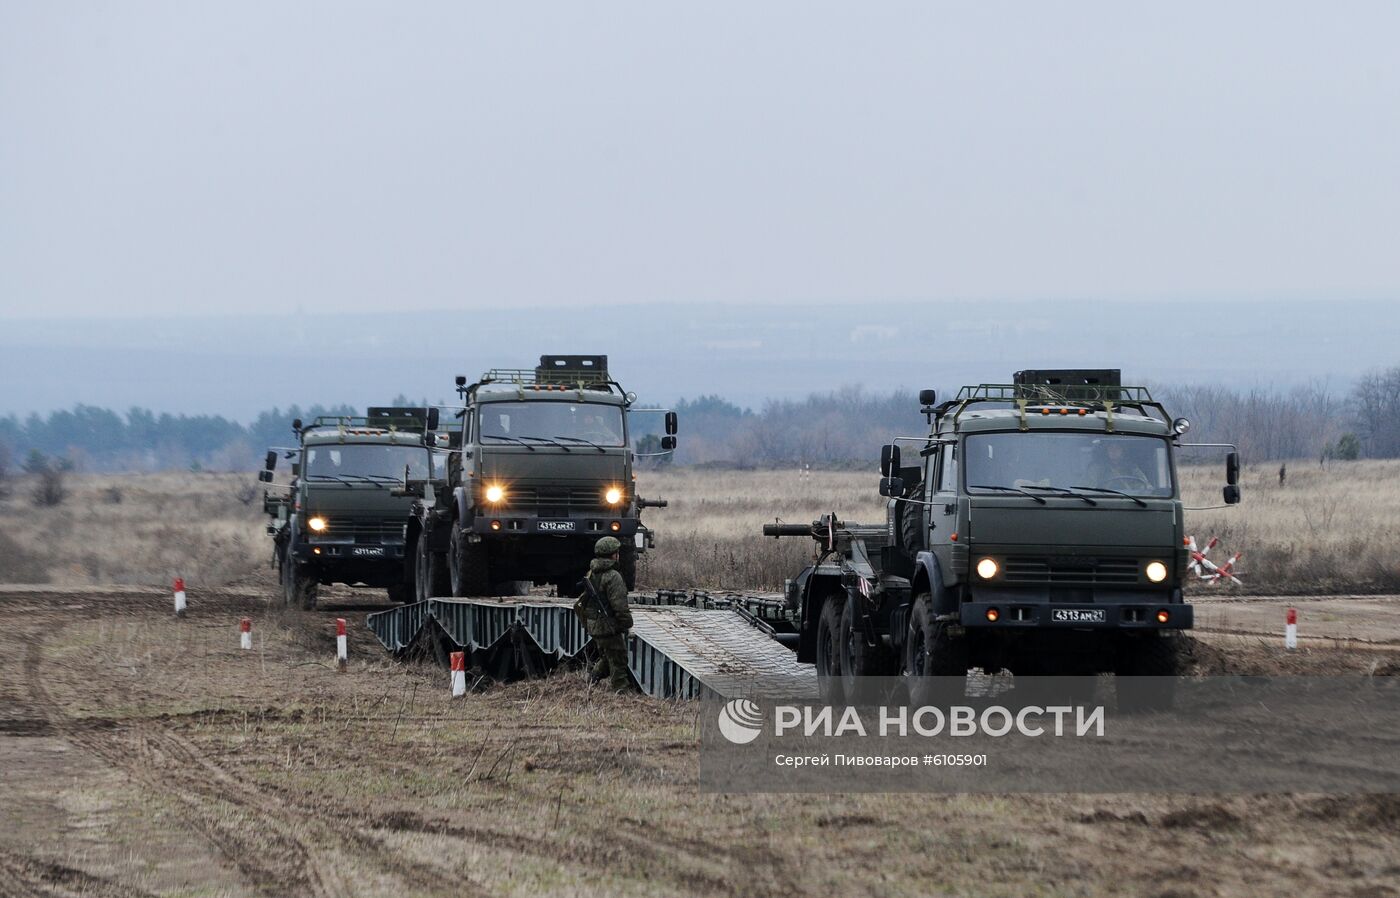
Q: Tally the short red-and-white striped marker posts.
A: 5